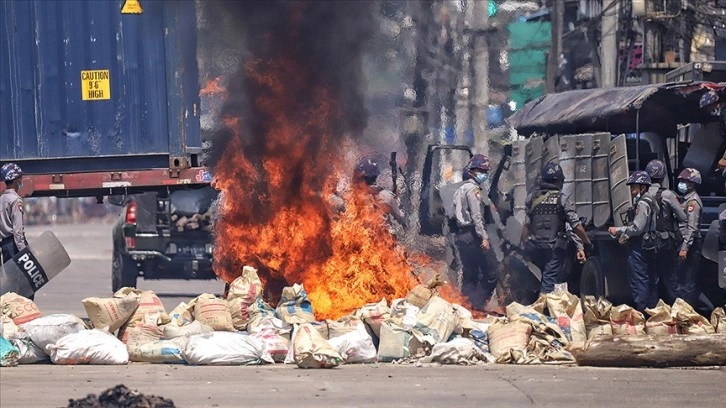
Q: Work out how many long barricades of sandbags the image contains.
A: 1